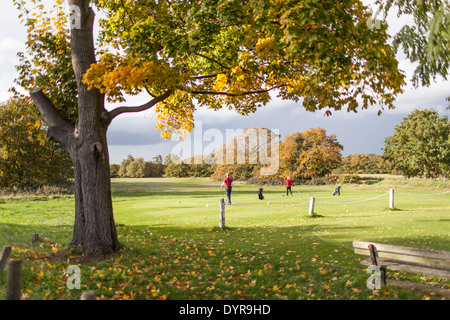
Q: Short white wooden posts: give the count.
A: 3